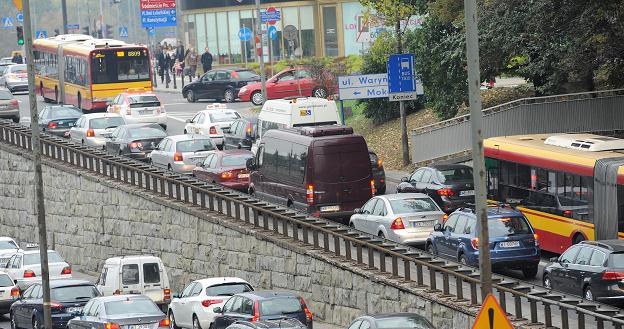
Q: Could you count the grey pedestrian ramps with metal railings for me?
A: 1